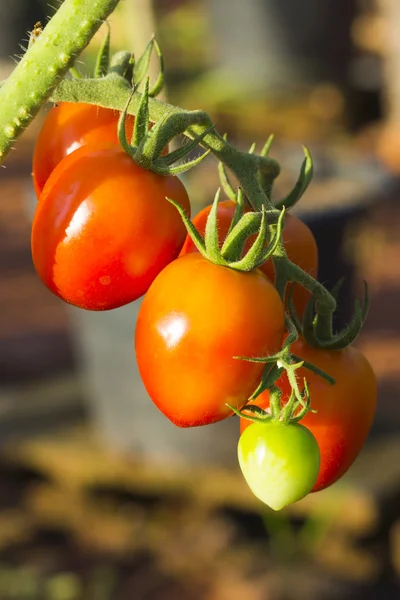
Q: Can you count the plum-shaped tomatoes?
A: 6